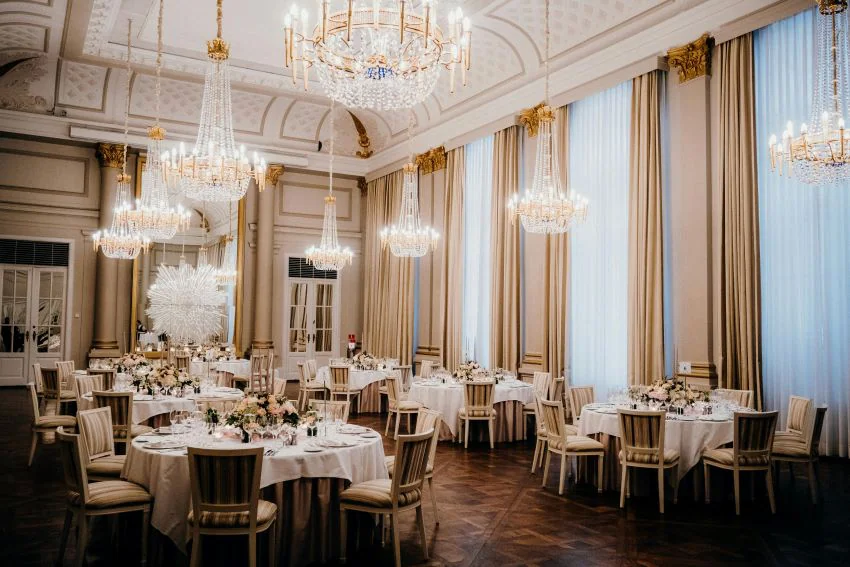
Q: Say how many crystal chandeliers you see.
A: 8